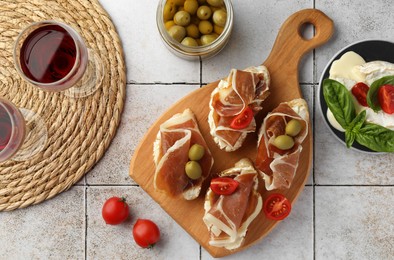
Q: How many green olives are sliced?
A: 0